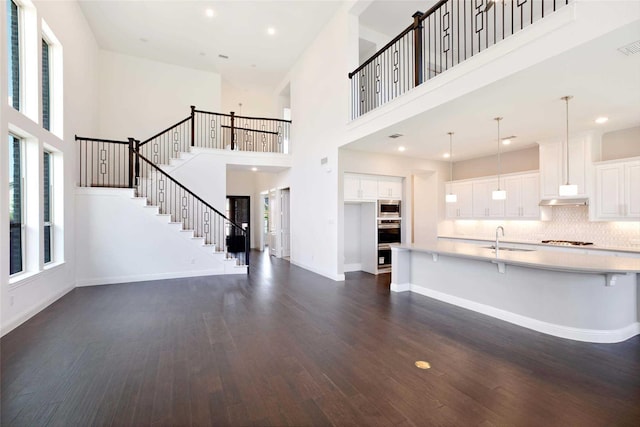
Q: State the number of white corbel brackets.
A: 3